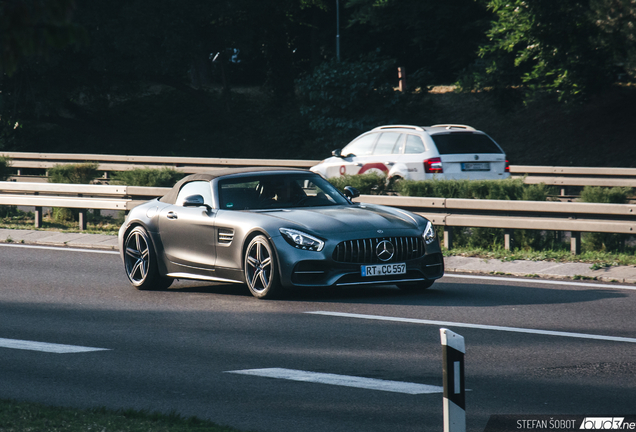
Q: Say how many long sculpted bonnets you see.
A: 1